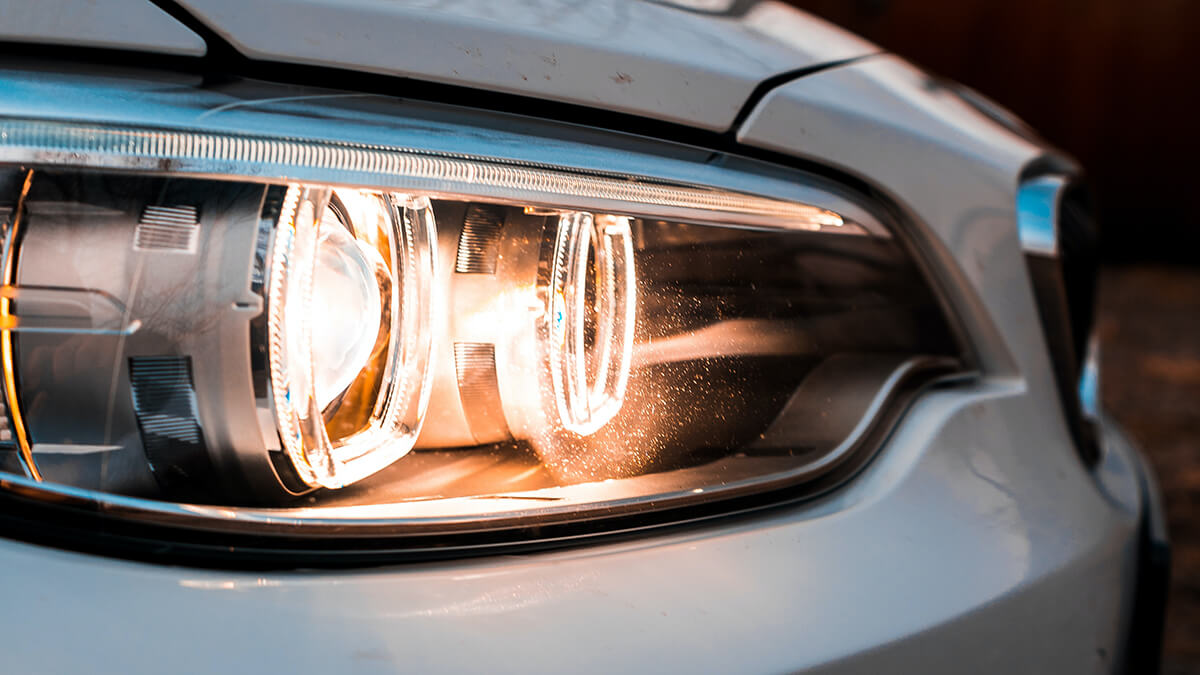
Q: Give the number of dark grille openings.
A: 1